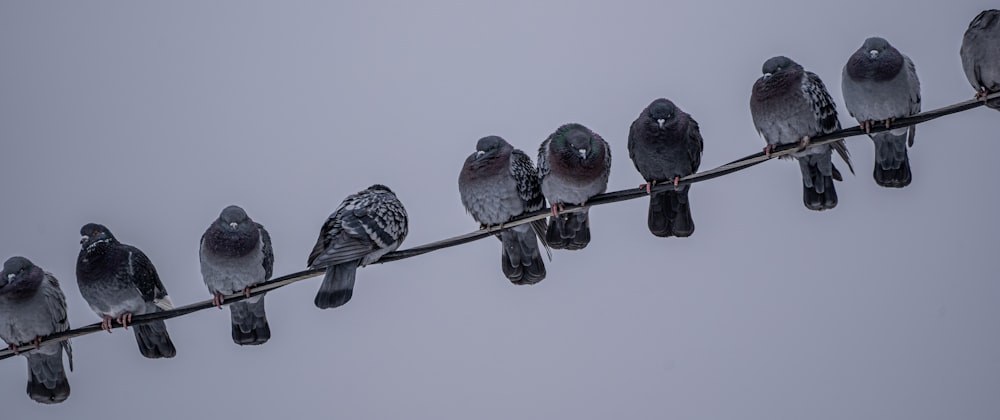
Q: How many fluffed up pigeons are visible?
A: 10